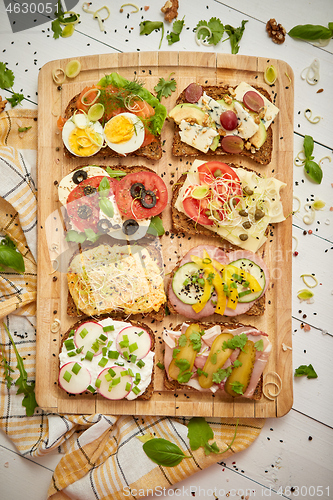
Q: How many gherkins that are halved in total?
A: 3